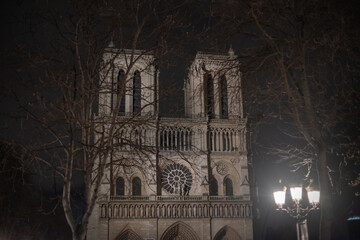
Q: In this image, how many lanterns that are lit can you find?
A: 3